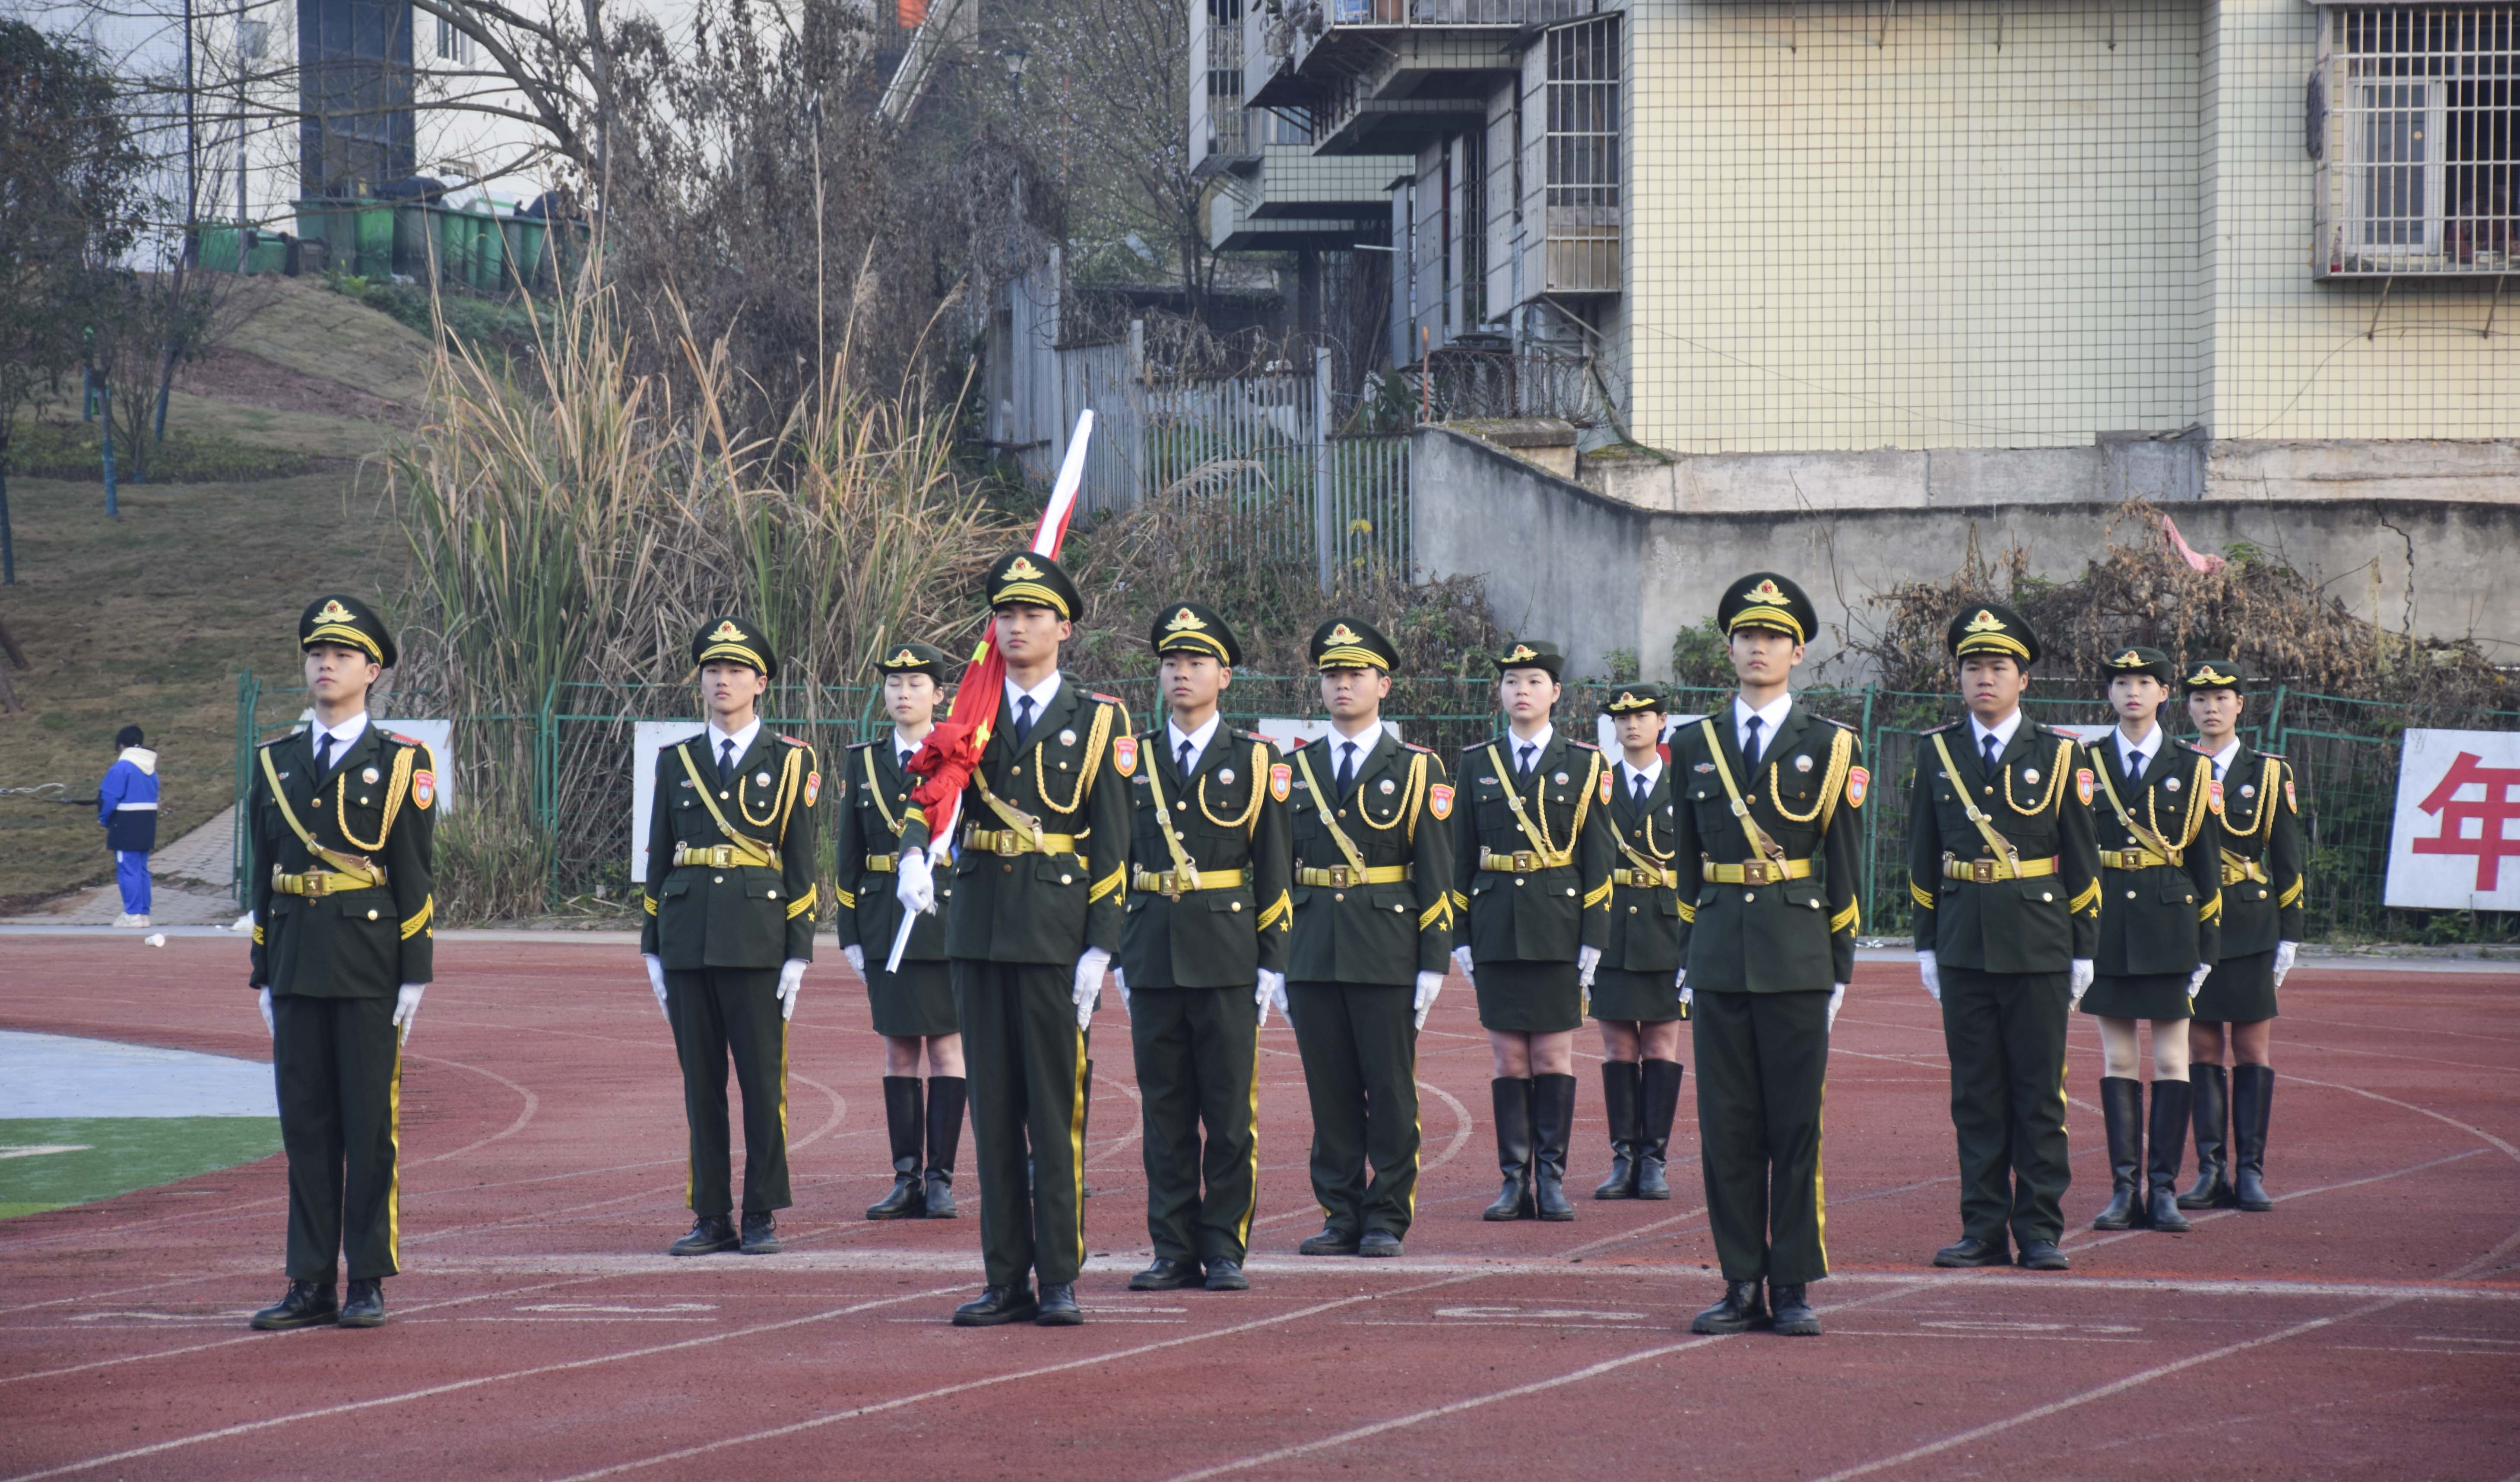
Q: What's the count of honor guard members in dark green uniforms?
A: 12